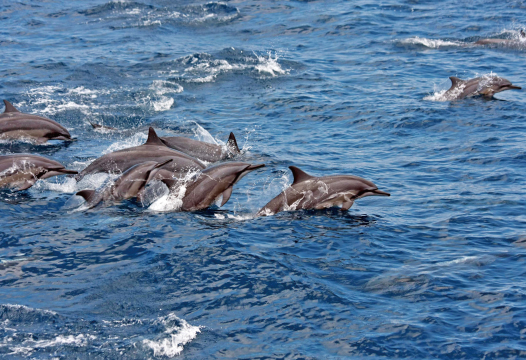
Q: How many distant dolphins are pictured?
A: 2